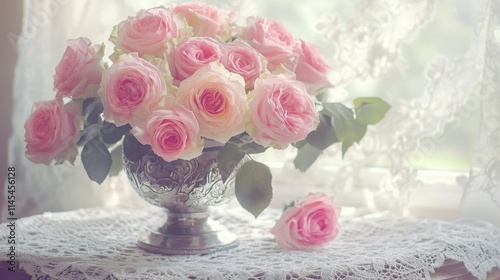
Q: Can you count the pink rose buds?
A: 13